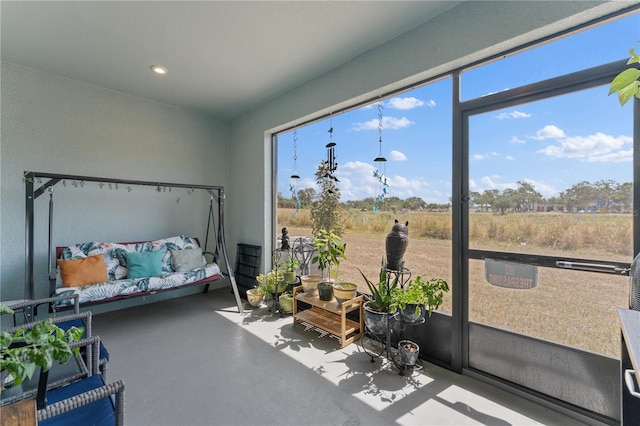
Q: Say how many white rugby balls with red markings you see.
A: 0